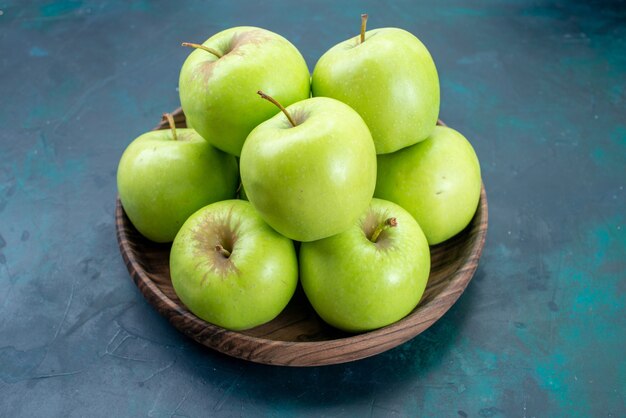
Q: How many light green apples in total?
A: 7